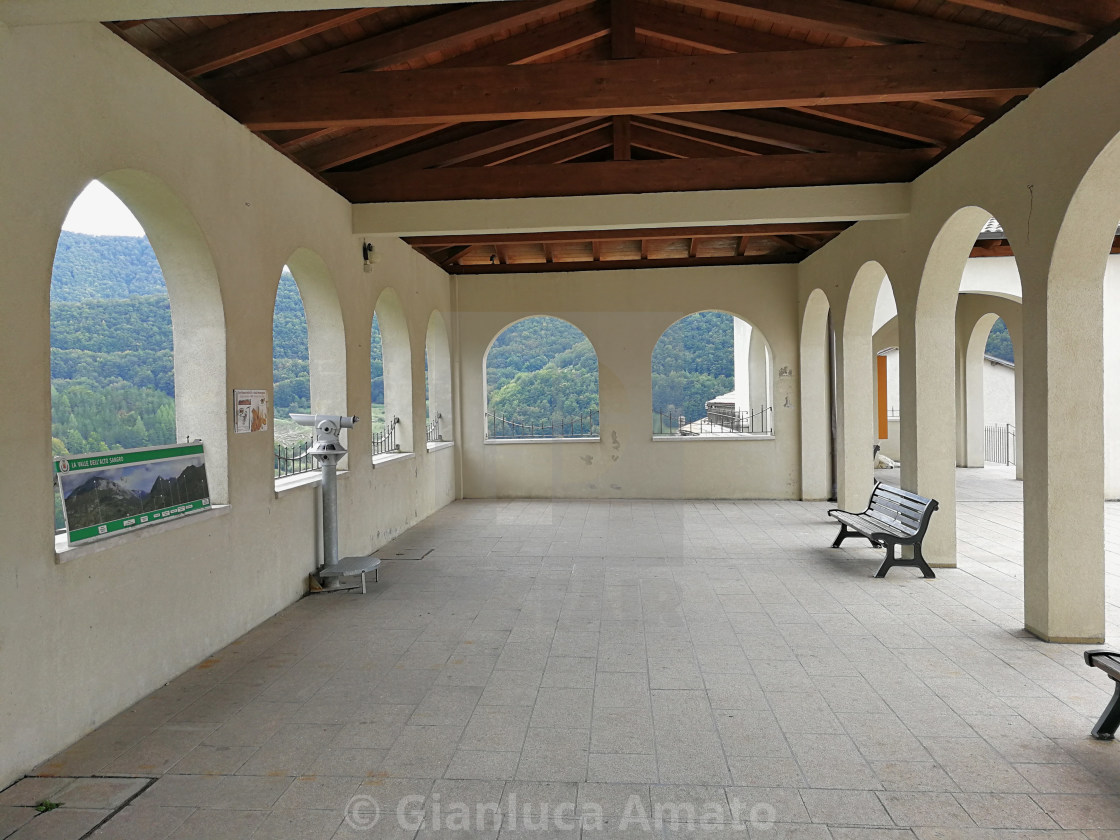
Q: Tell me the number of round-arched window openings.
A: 6